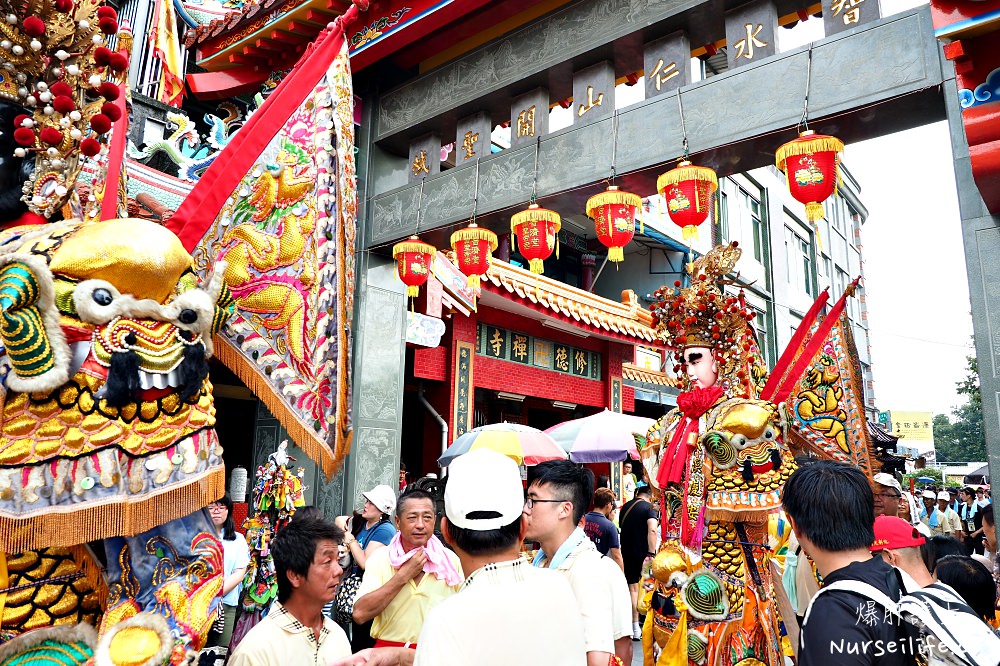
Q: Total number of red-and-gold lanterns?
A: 6